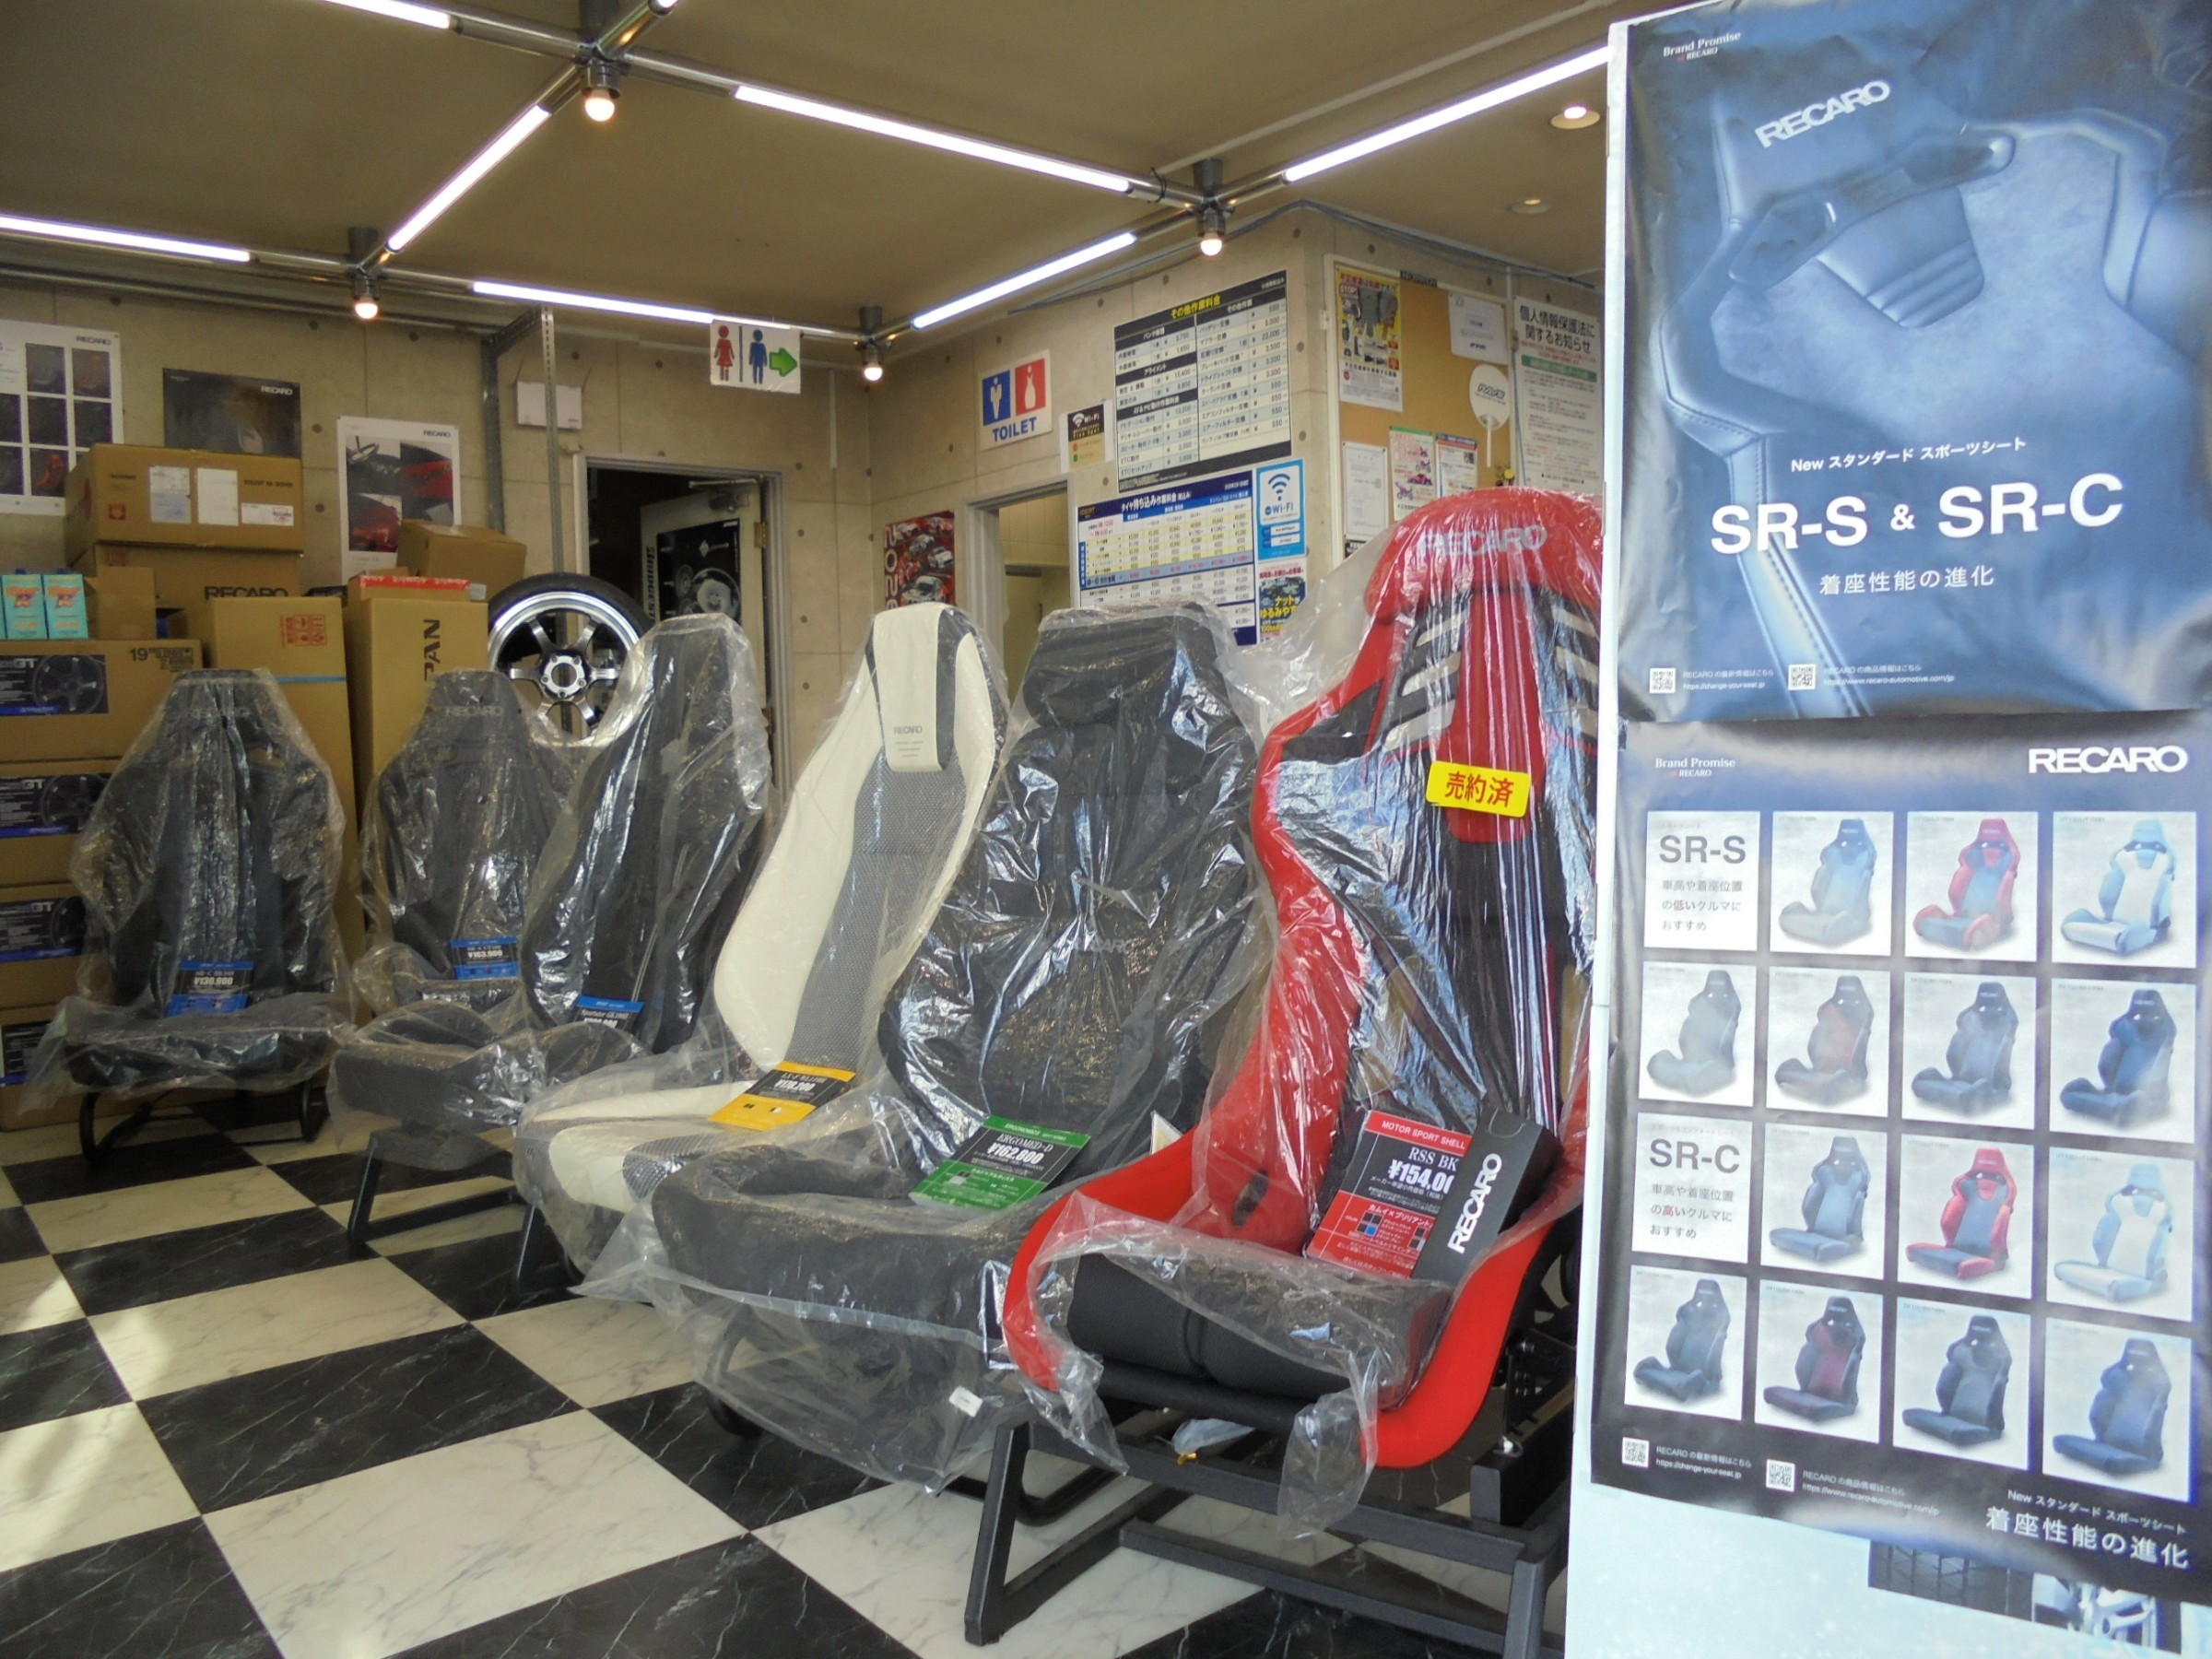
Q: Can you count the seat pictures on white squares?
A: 14